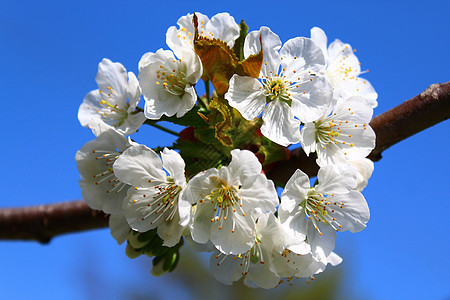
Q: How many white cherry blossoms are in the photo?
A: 12